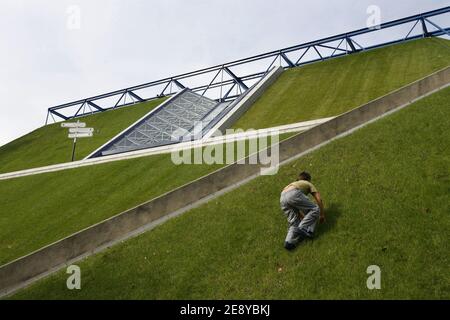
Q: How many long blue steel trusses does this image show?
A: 1